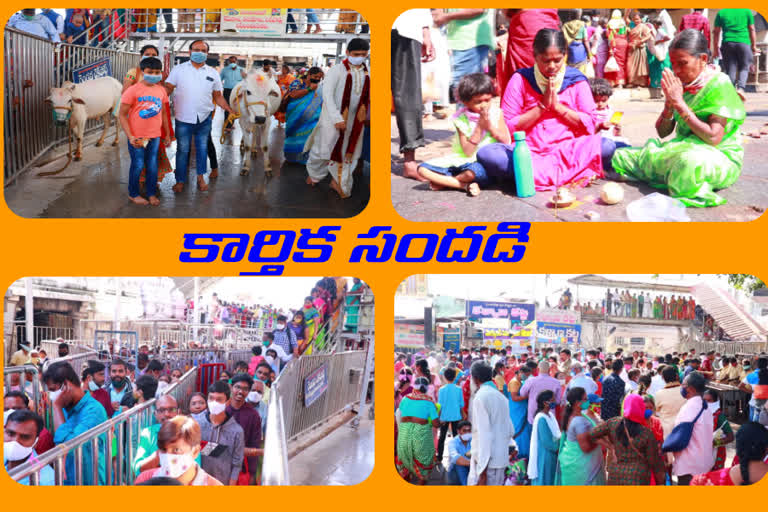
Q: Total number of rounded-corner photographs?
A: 4